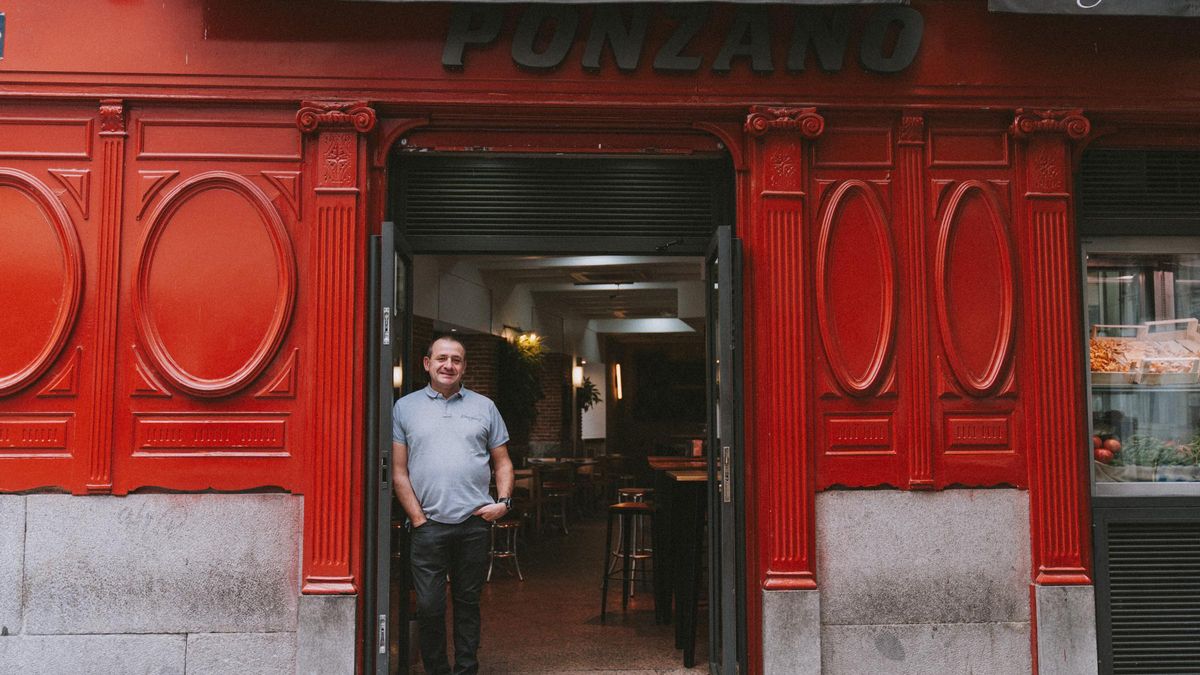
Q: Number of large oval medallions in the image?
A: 4